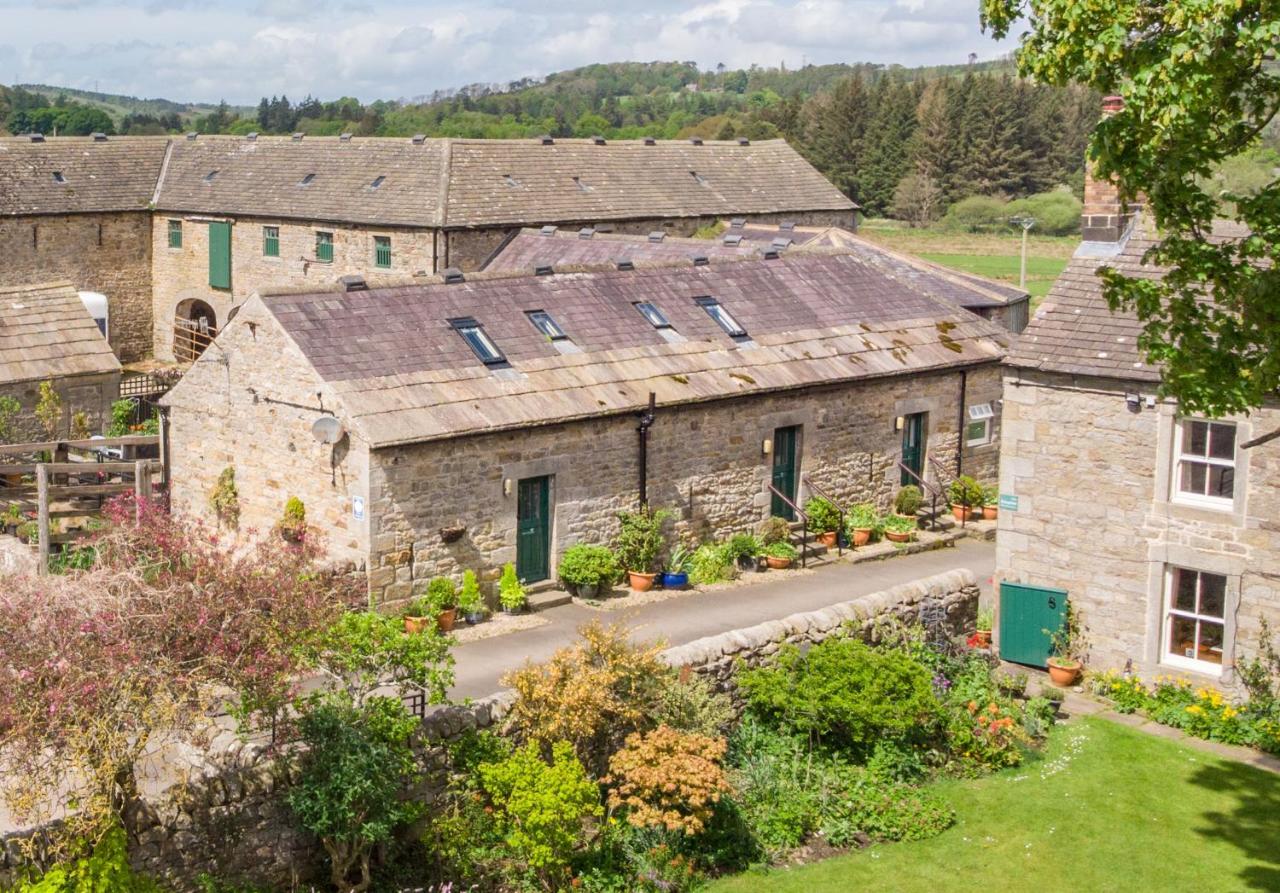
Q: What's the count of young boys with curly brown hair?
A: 0